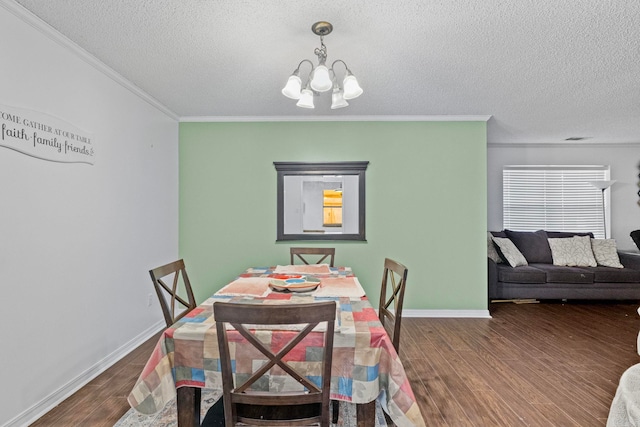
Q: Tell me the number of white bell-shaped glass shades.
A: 5